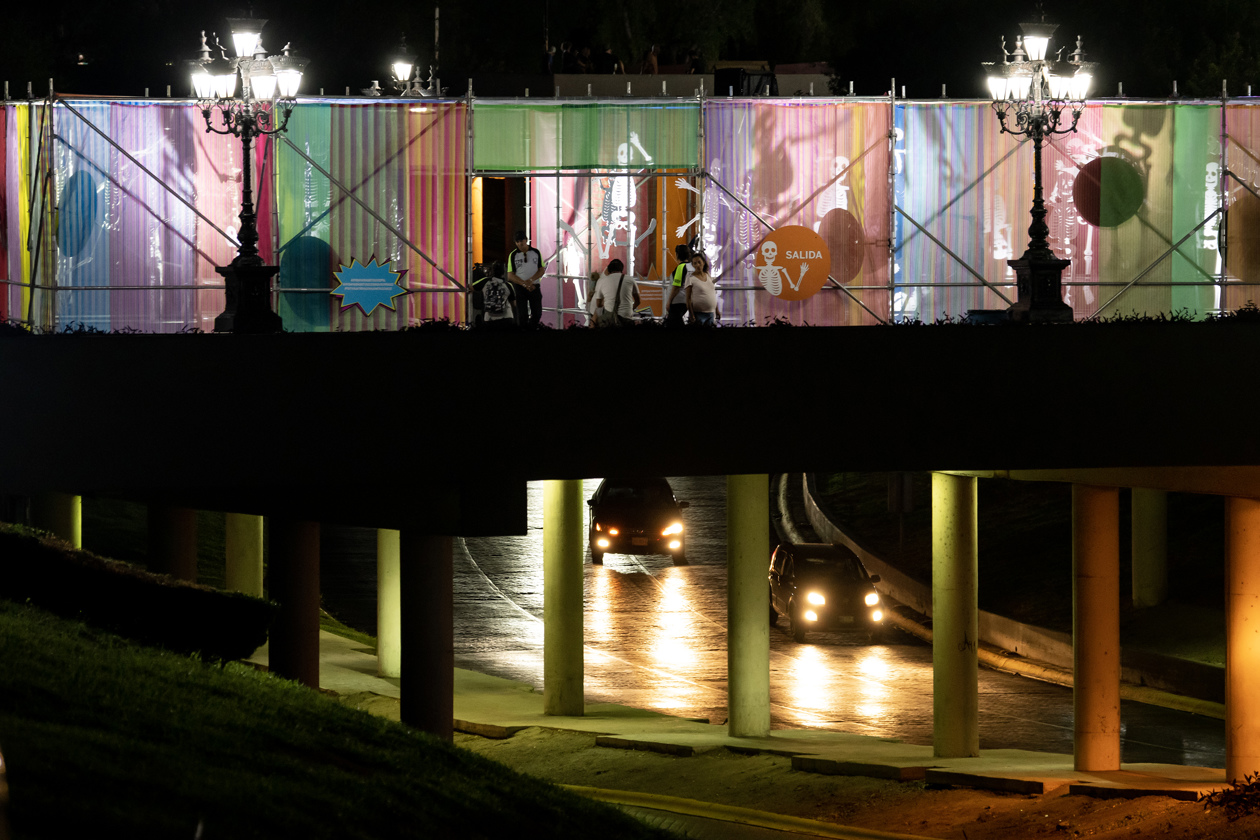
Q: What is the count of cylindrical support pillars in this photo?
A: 12